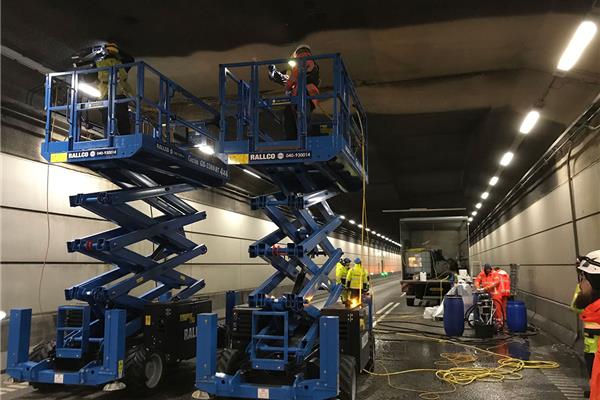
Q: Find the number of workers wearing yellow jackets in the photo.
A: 3